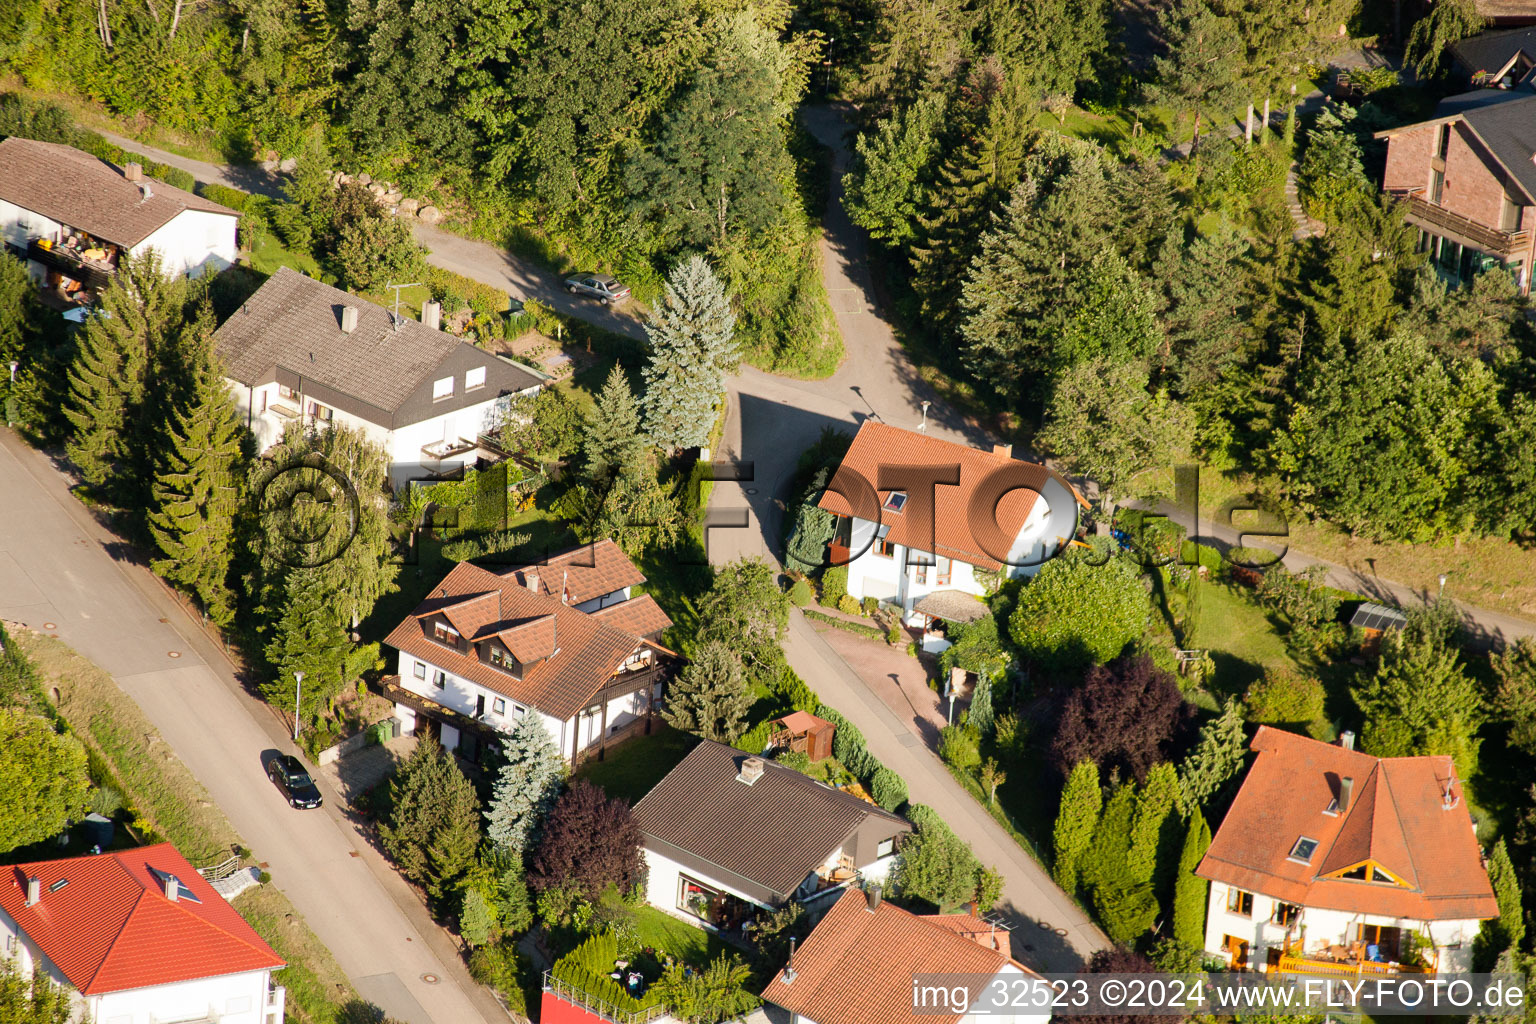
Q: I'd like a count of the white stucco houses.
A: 8